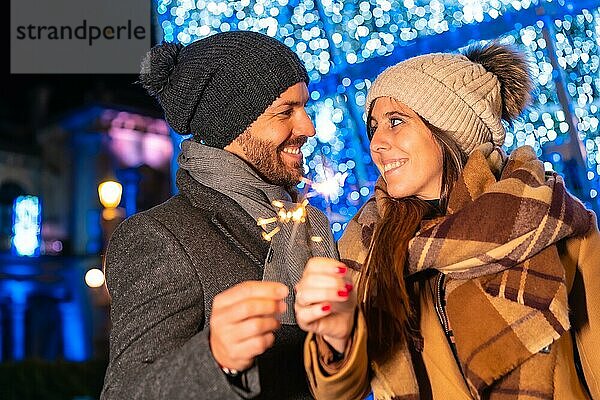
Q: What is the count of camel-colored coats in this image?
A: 1